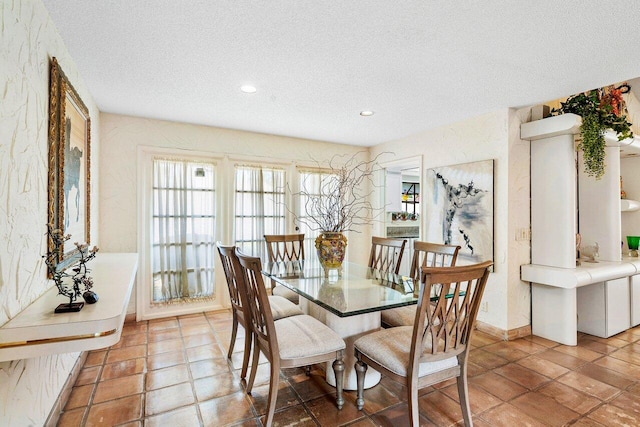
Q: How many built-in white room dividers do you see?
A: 1